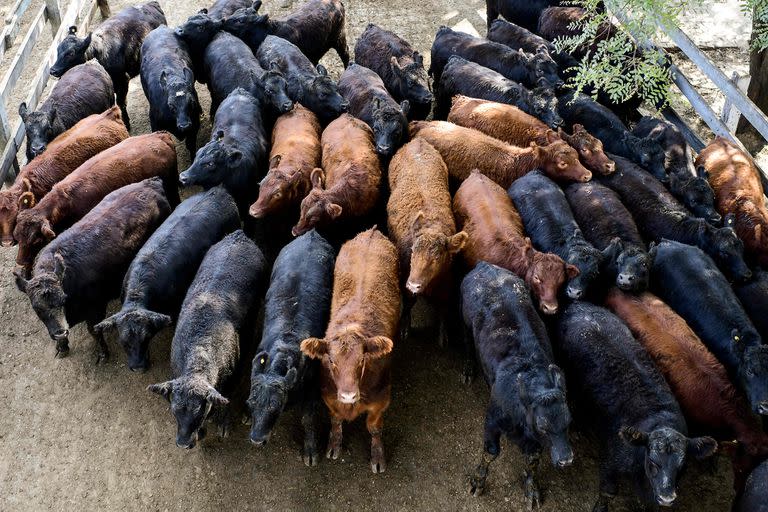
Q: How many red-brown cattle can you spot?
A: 11